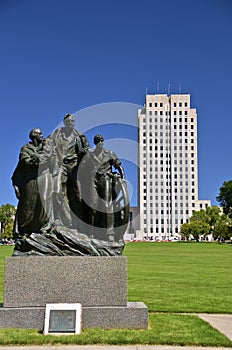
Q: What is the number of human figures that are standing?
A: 3